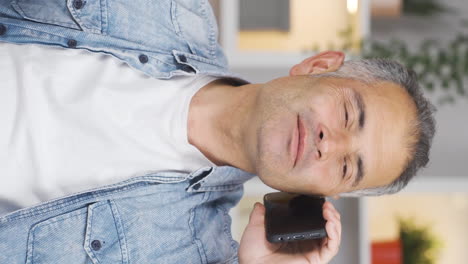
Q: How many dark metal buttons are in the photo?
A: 7